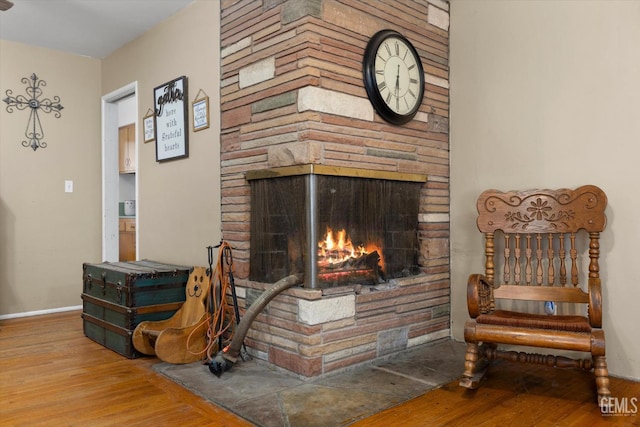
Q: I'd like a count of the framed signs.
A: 3